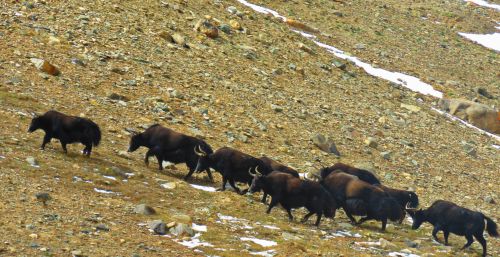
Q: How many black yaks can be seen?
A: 9